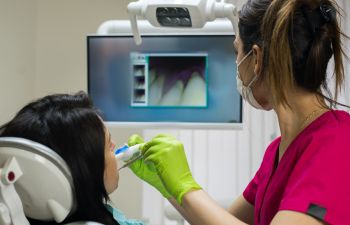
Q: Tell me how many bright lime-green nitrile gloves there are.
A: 2